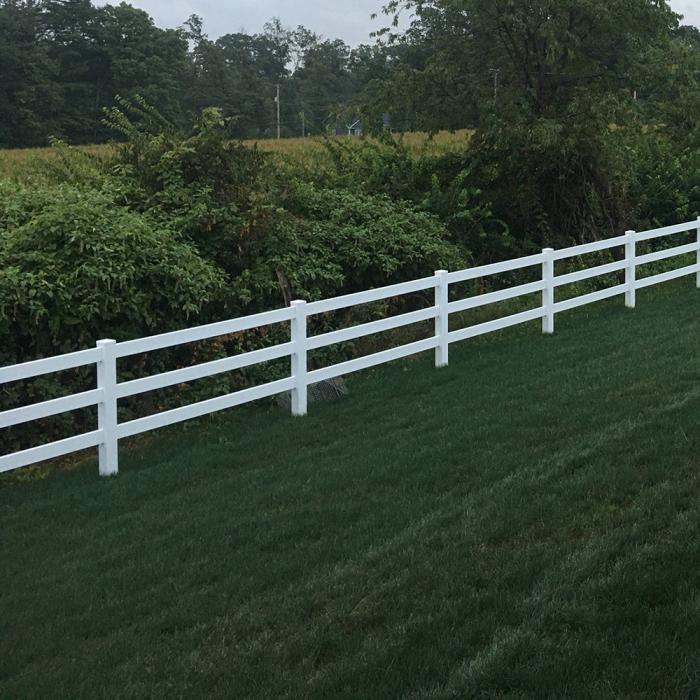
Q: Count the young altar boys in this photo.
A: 0